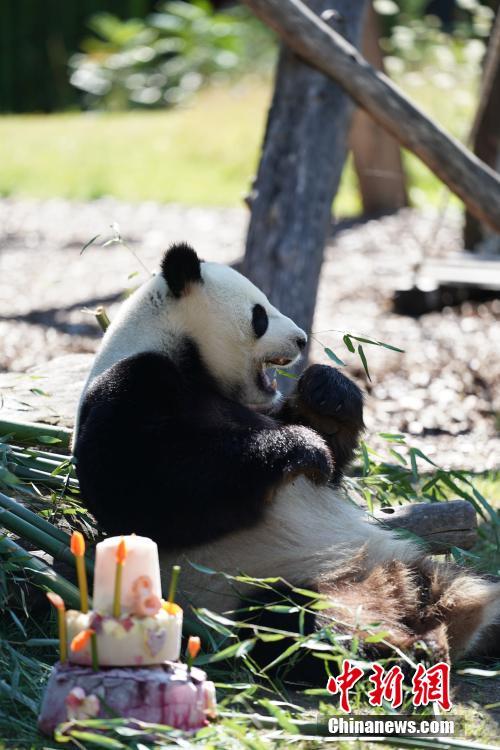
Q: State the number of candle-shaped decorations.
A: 6